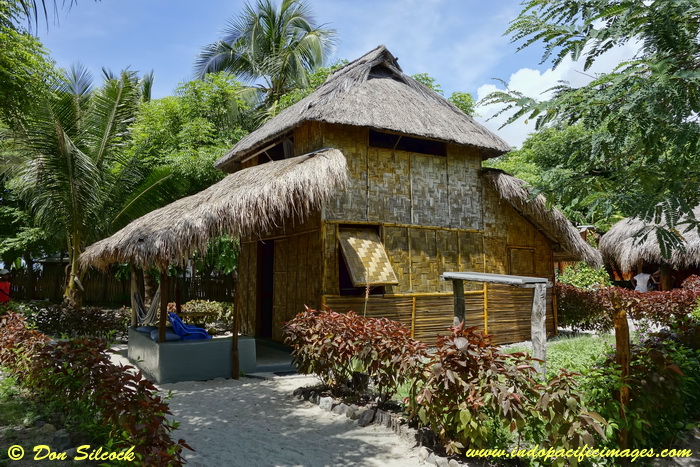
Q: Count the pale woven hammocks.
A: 1